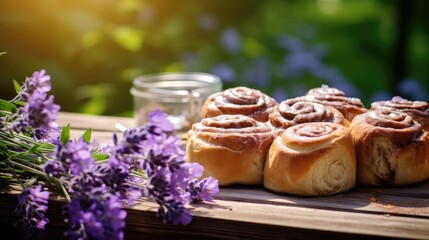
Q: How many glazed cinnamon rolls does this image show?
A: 7